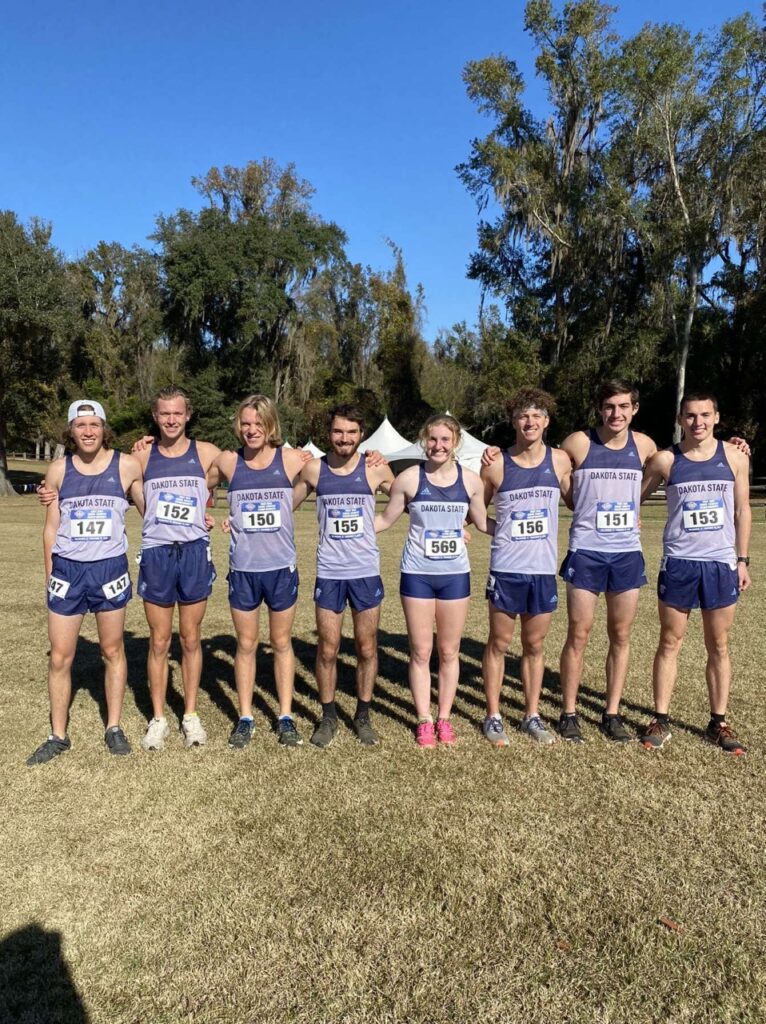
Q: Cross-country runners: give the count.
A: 8